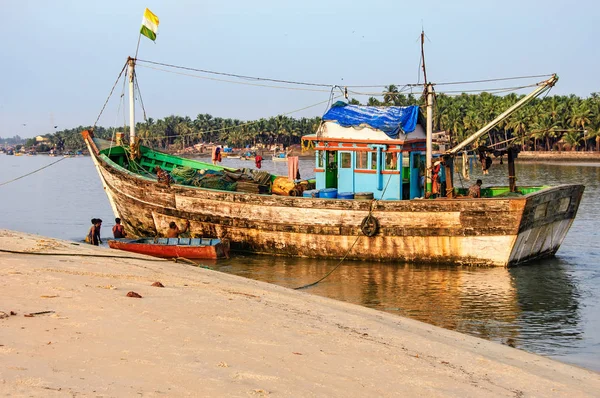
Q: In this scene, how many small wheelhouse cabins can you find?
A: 1